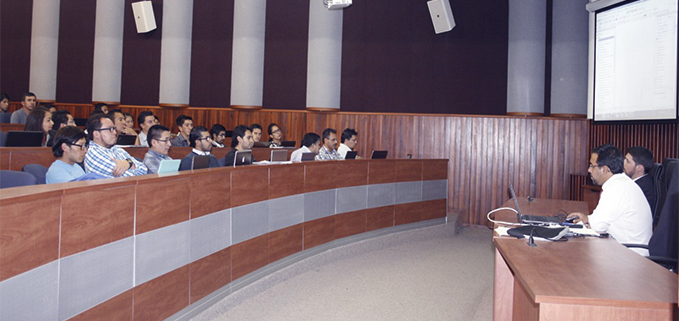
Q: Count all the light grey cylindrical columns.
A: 7